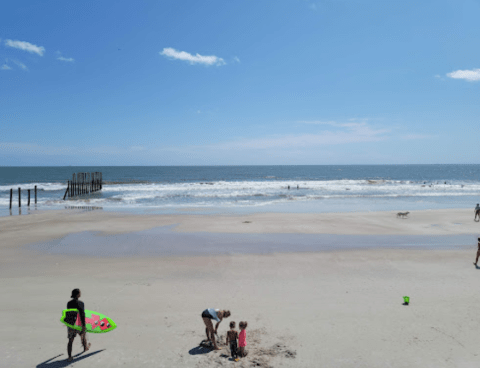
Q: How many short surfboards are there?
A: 1